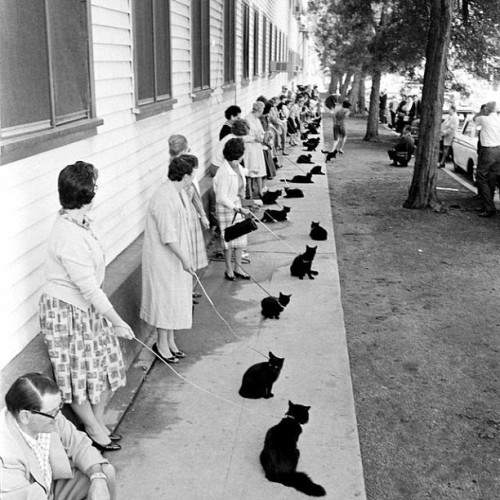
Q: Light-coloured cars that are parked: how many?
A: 1